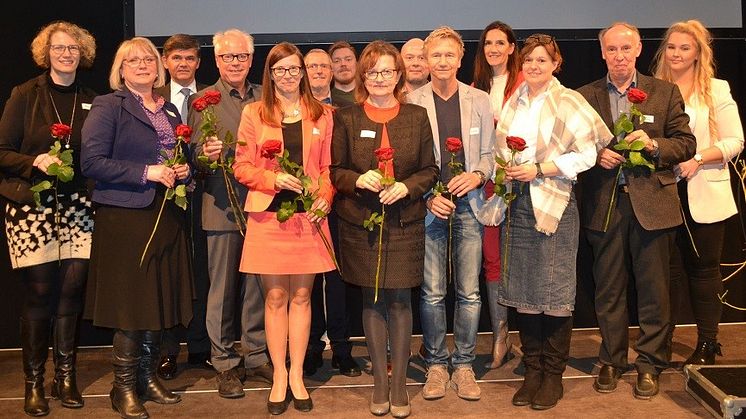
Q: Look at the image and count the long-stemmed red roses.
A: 9